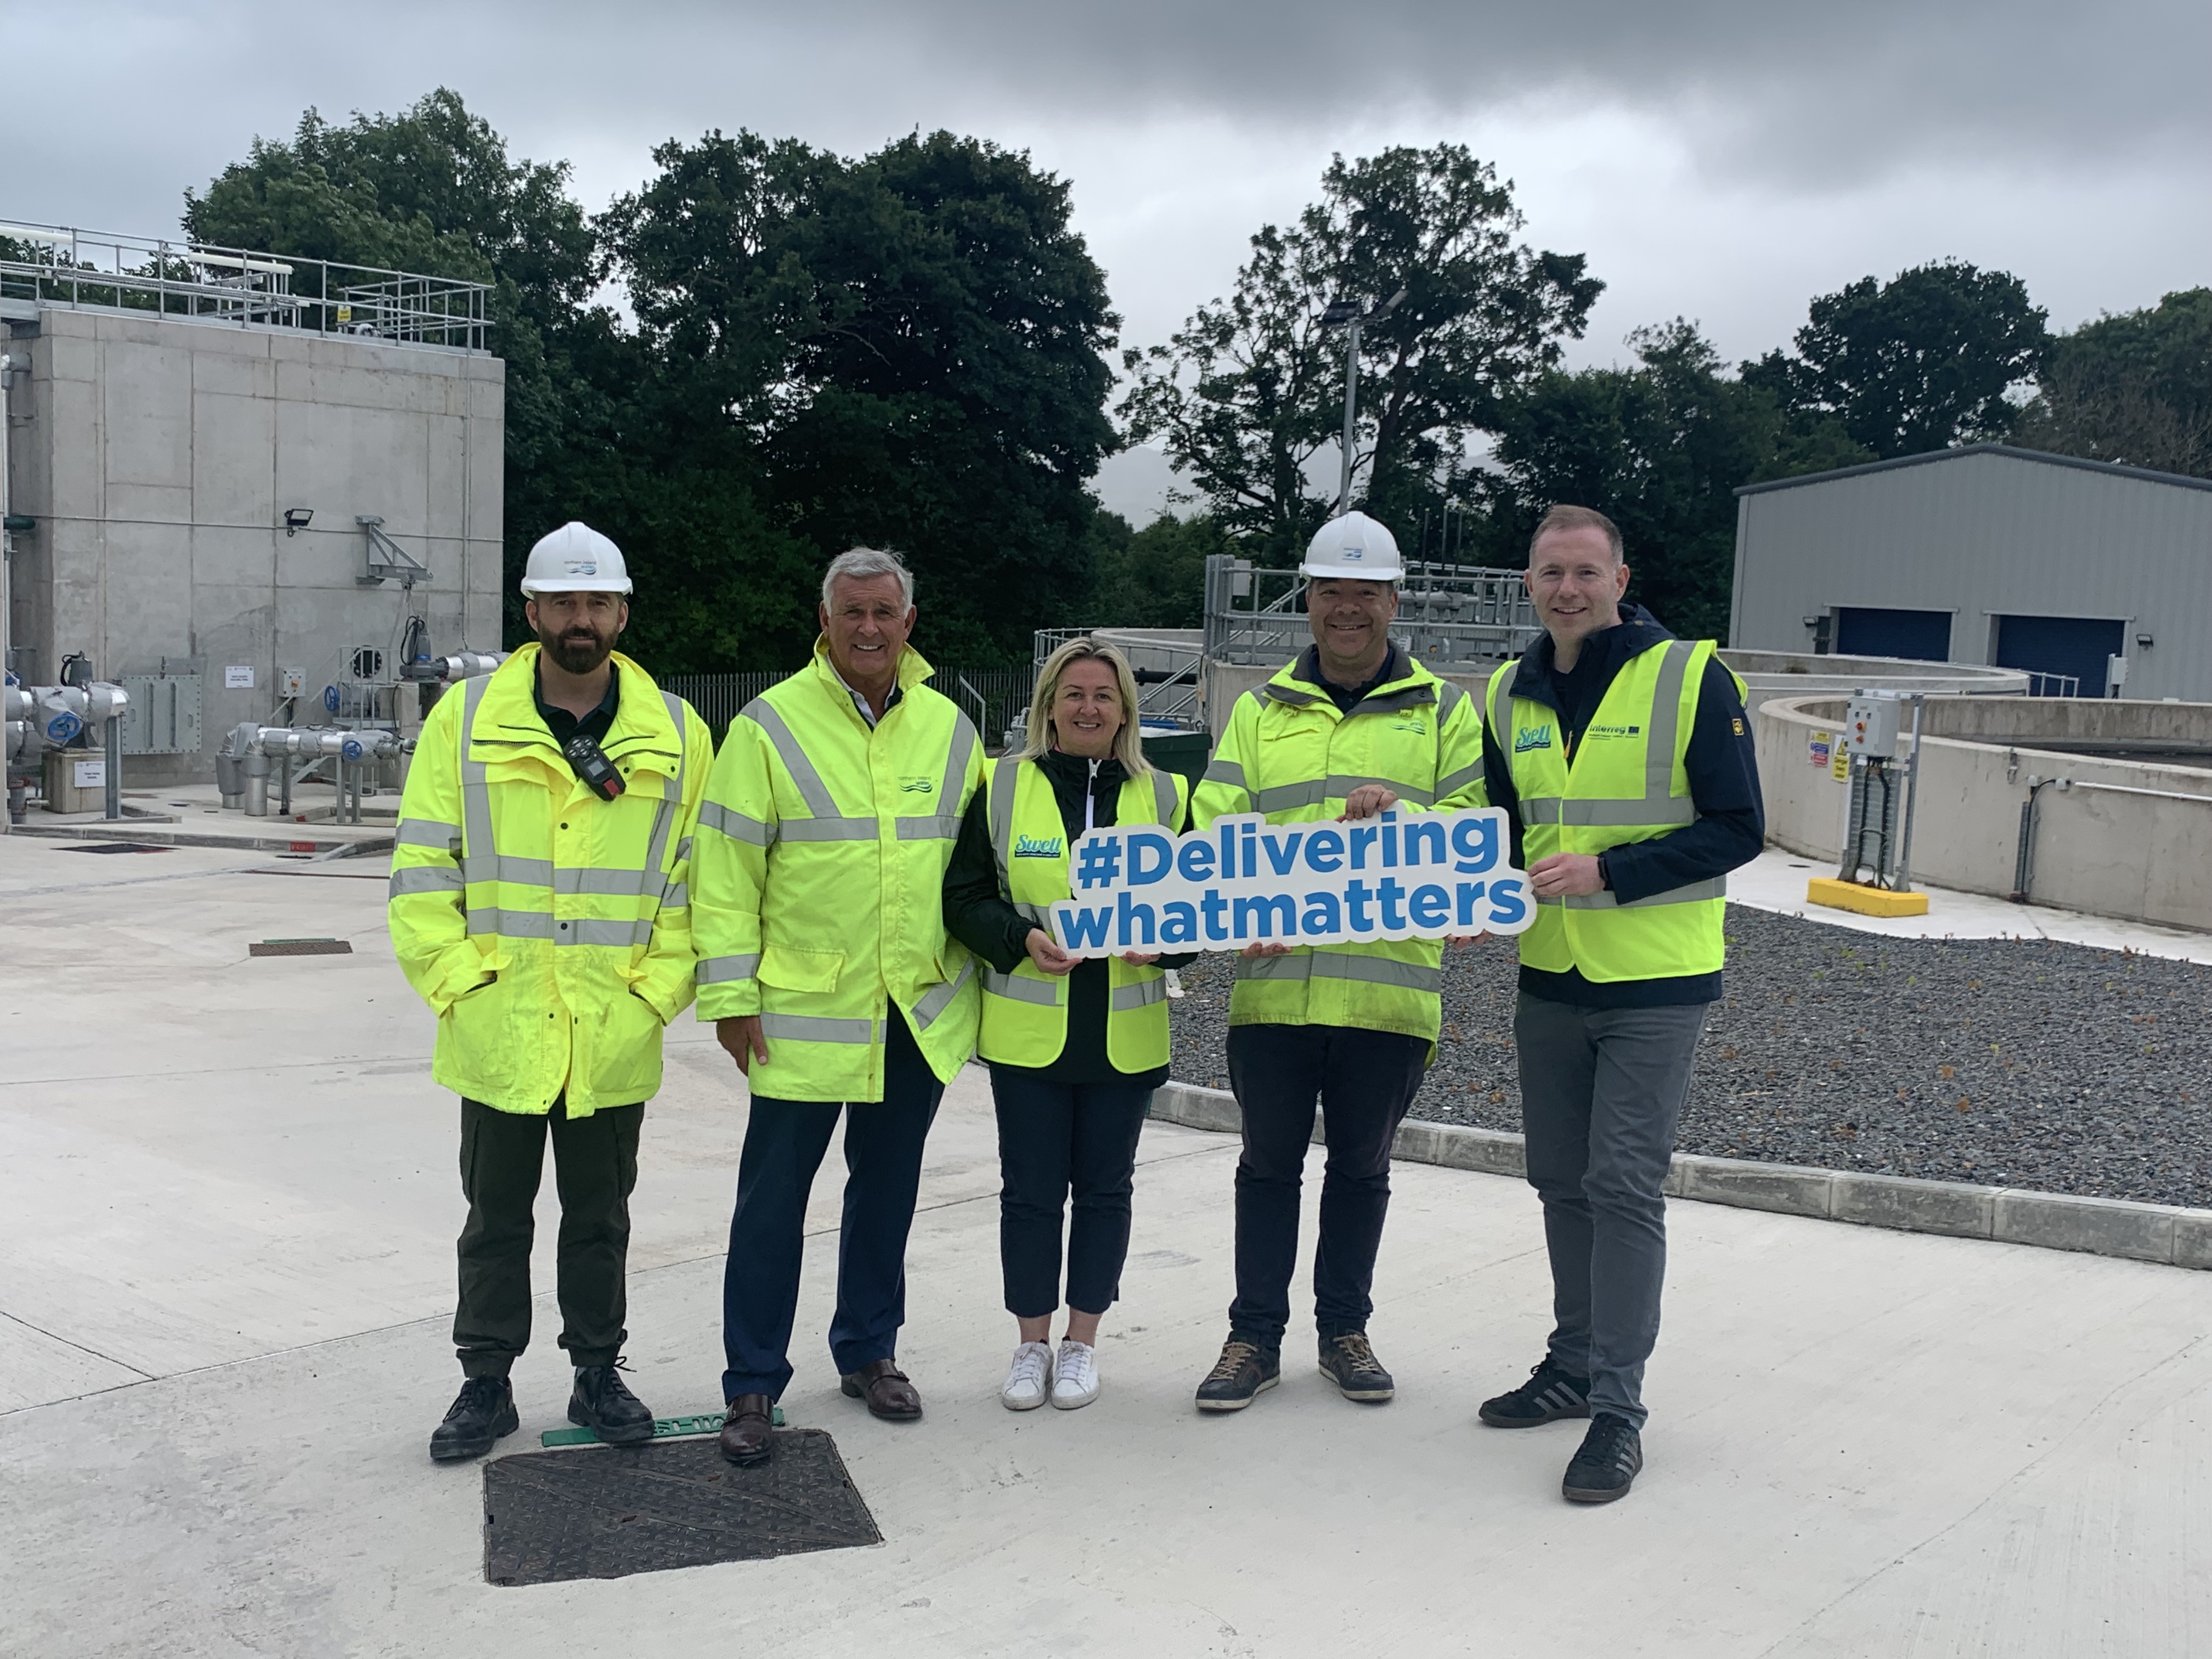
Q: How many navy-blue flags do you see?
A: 1